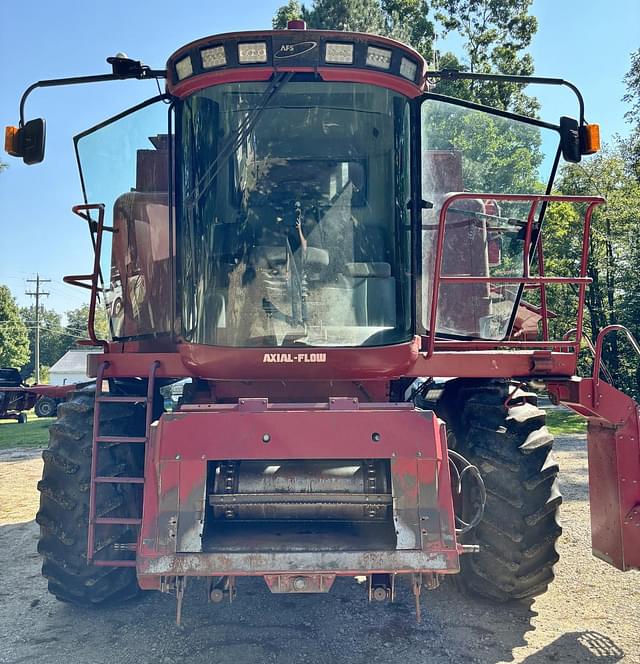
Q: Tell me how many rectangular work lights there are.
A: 6